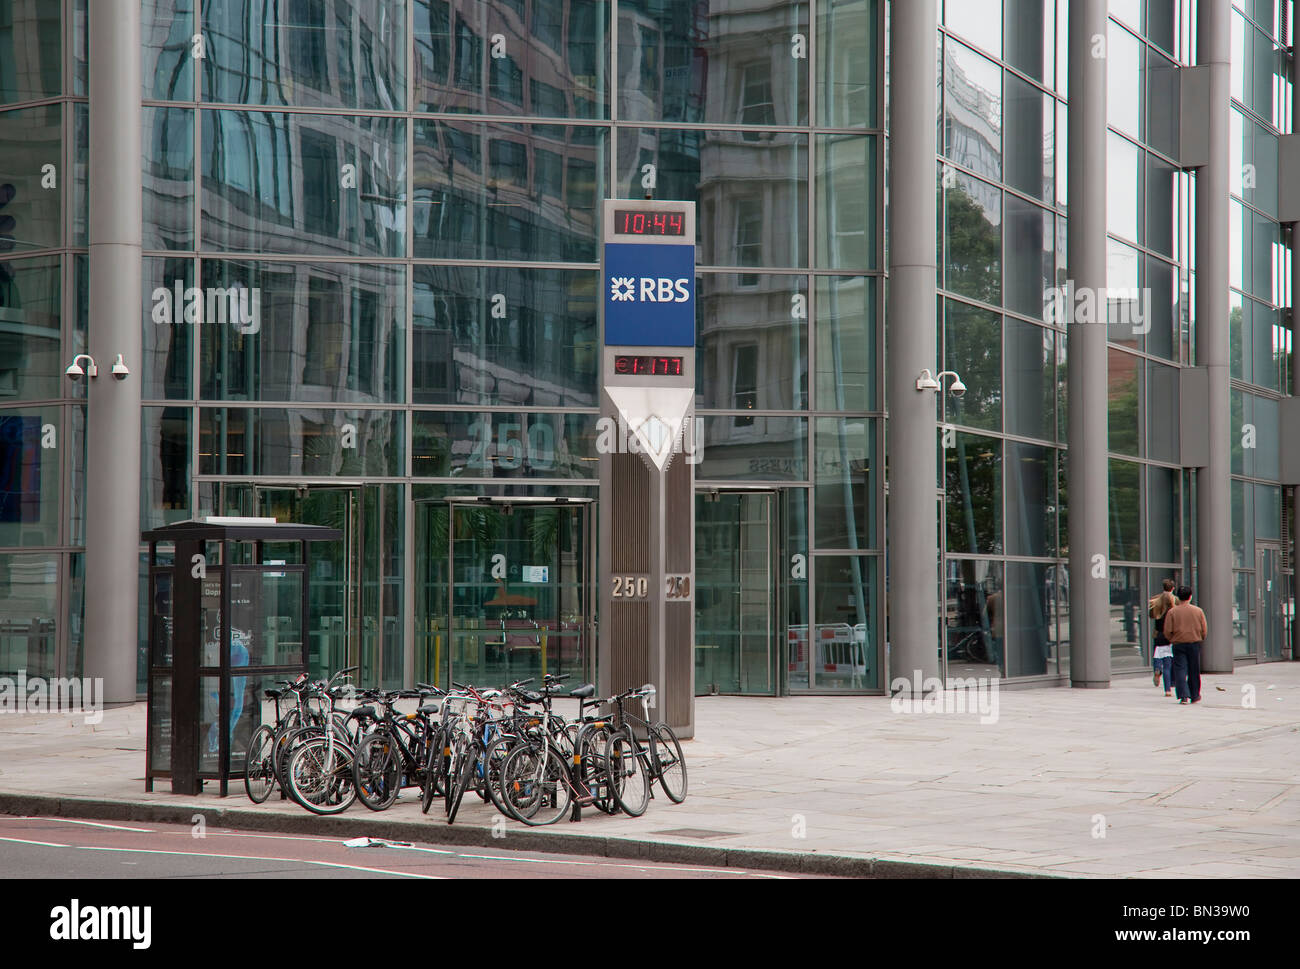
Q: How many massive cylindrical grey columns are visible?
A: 4